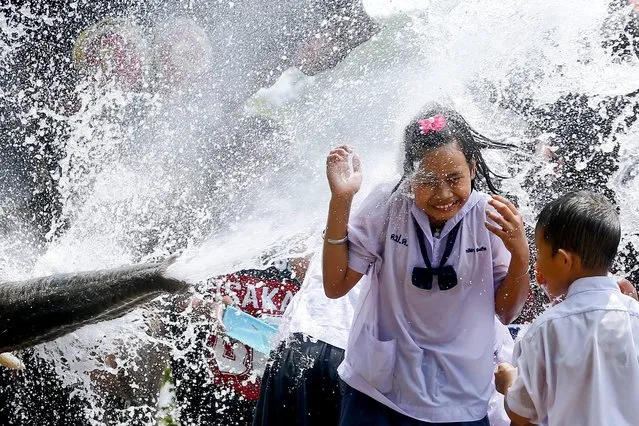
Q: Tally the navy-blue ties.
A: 1